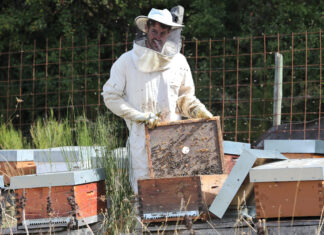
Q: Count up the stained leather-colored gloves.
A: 2